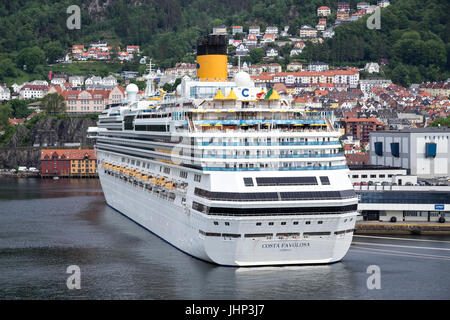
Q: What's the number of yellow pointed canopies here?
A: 4